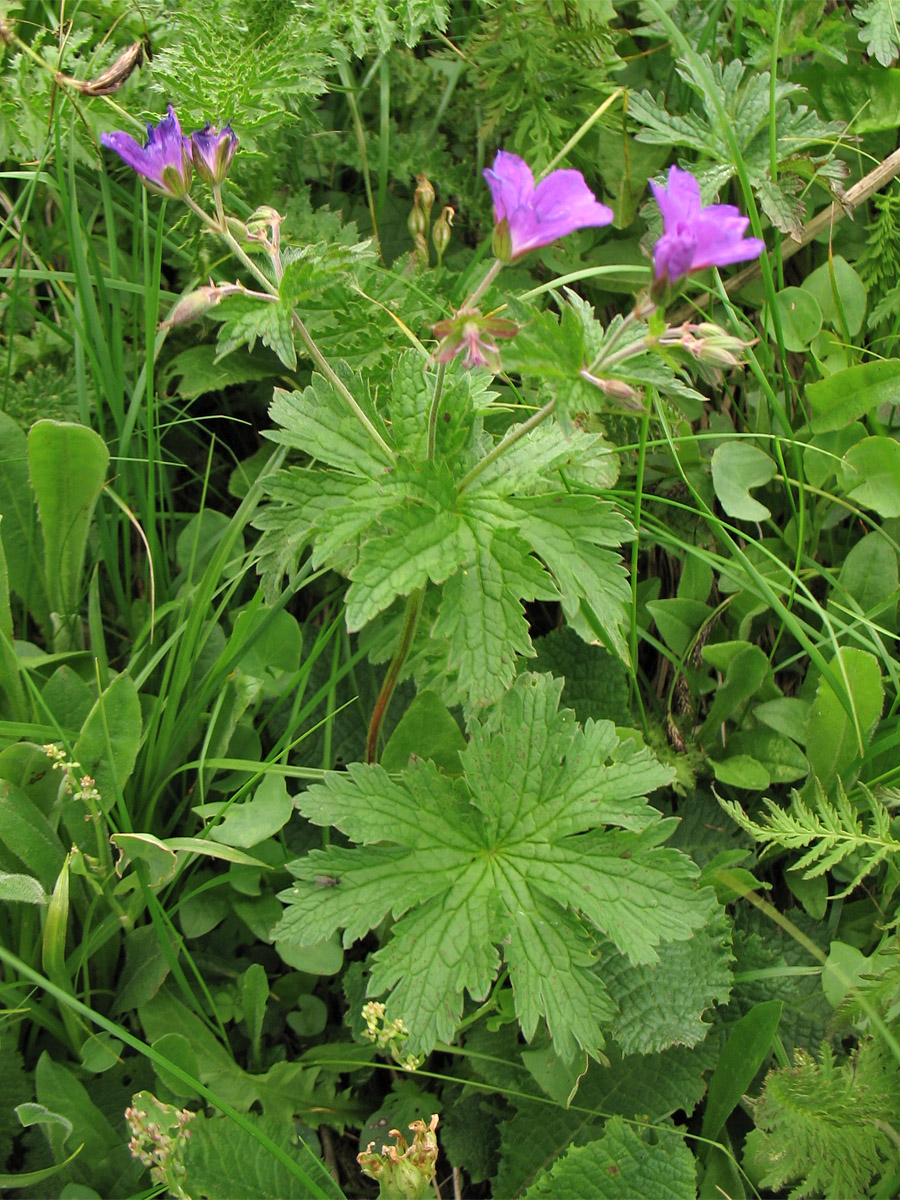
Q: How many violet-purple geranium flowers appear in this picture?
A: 4